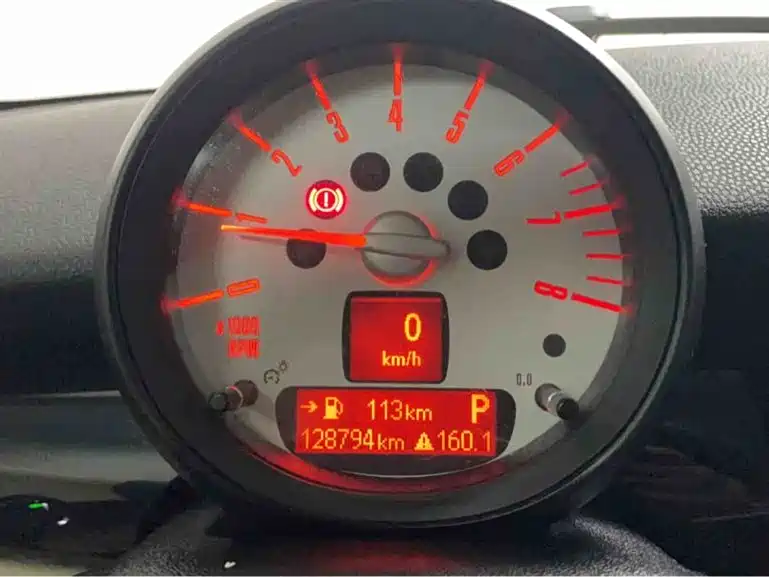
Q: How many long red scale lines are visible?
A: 9